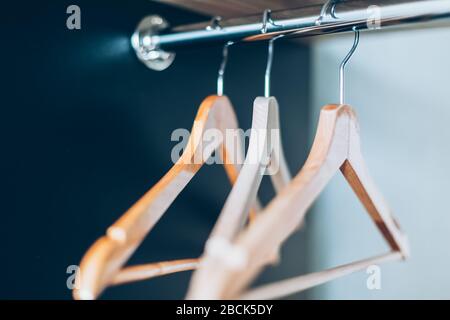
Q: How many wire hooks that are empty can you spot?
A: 3